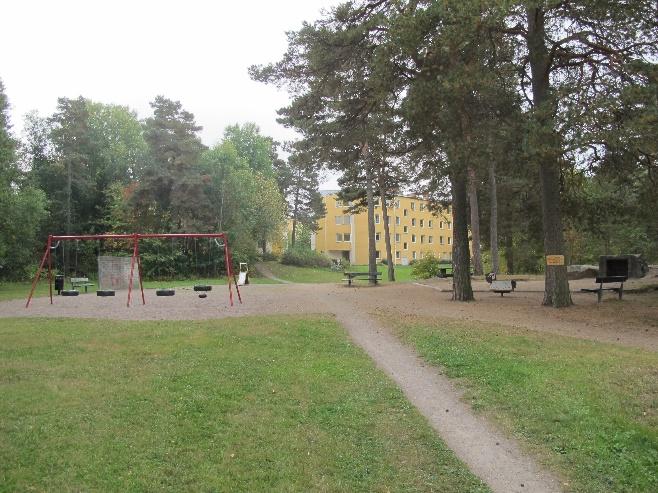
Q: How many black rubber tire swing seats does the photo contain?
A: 4